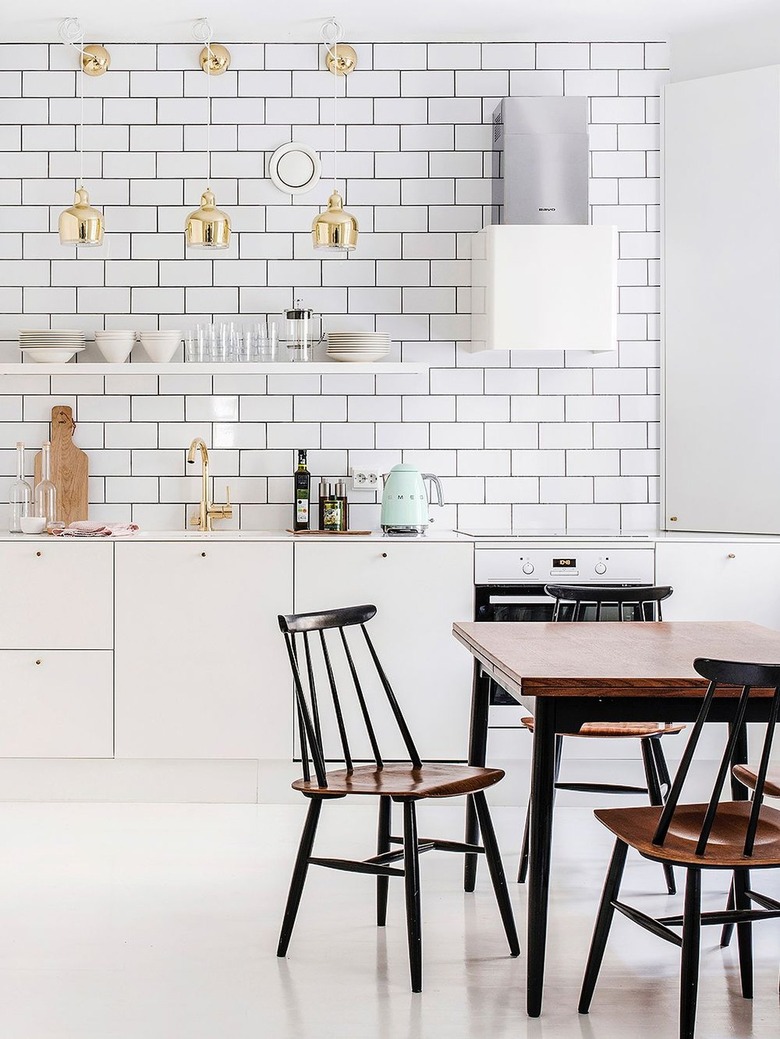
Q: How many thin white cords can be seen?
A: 3